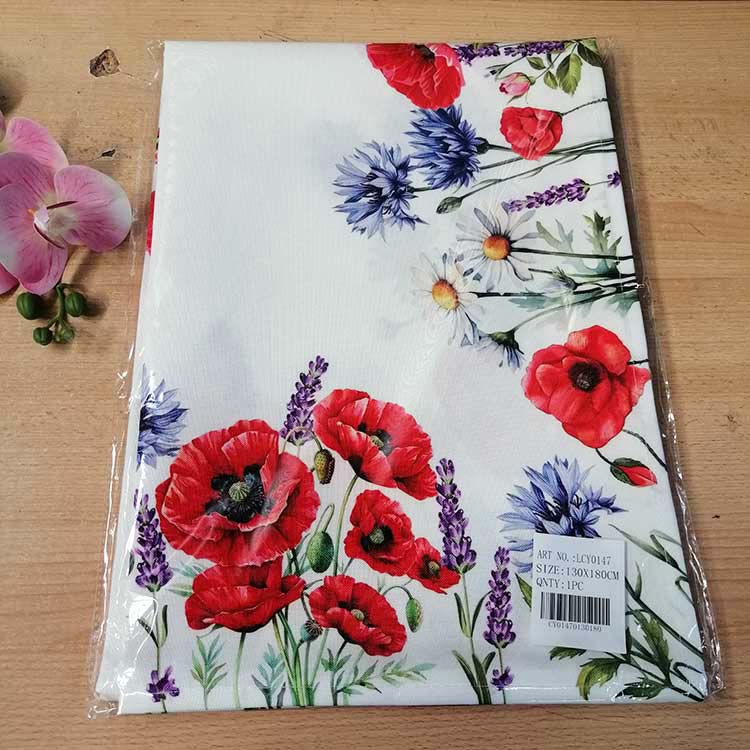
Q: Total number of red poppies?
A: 9